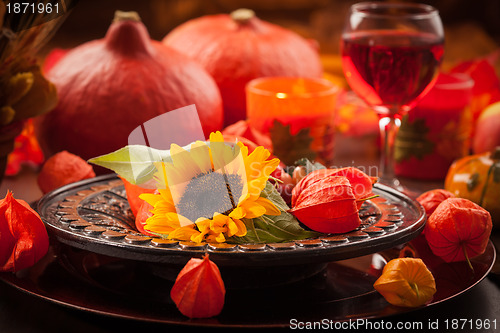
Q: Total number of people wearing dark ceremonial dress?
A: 0